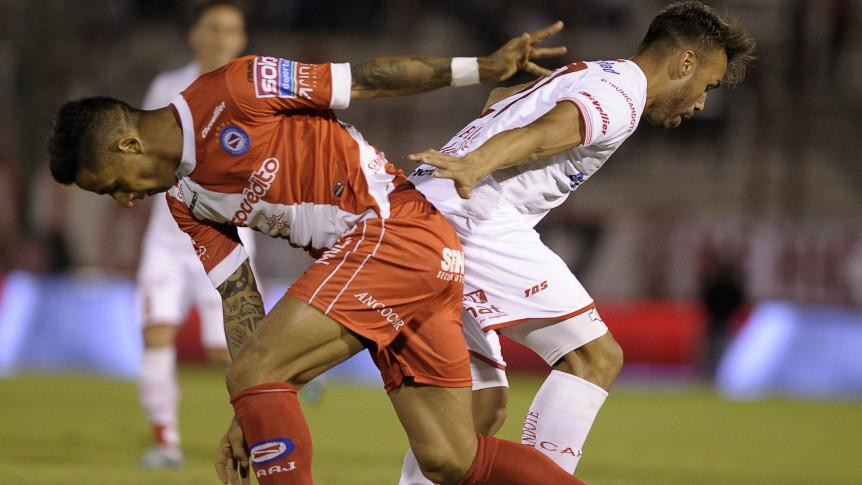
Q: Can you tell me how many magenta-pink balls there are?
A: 0